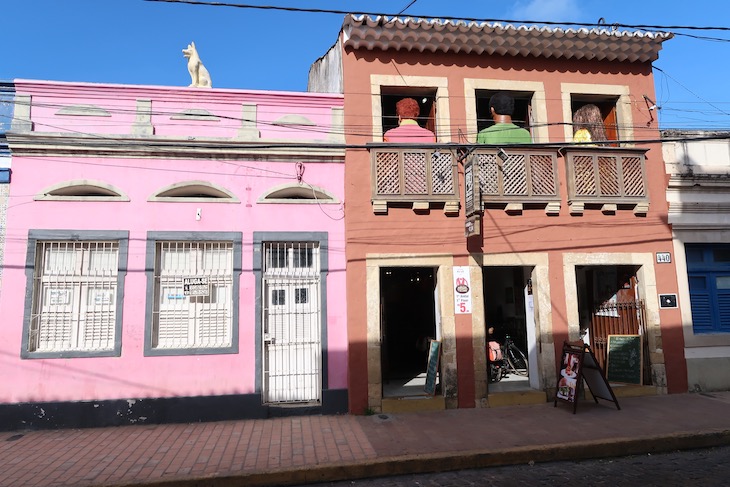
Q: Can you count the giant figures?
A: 3